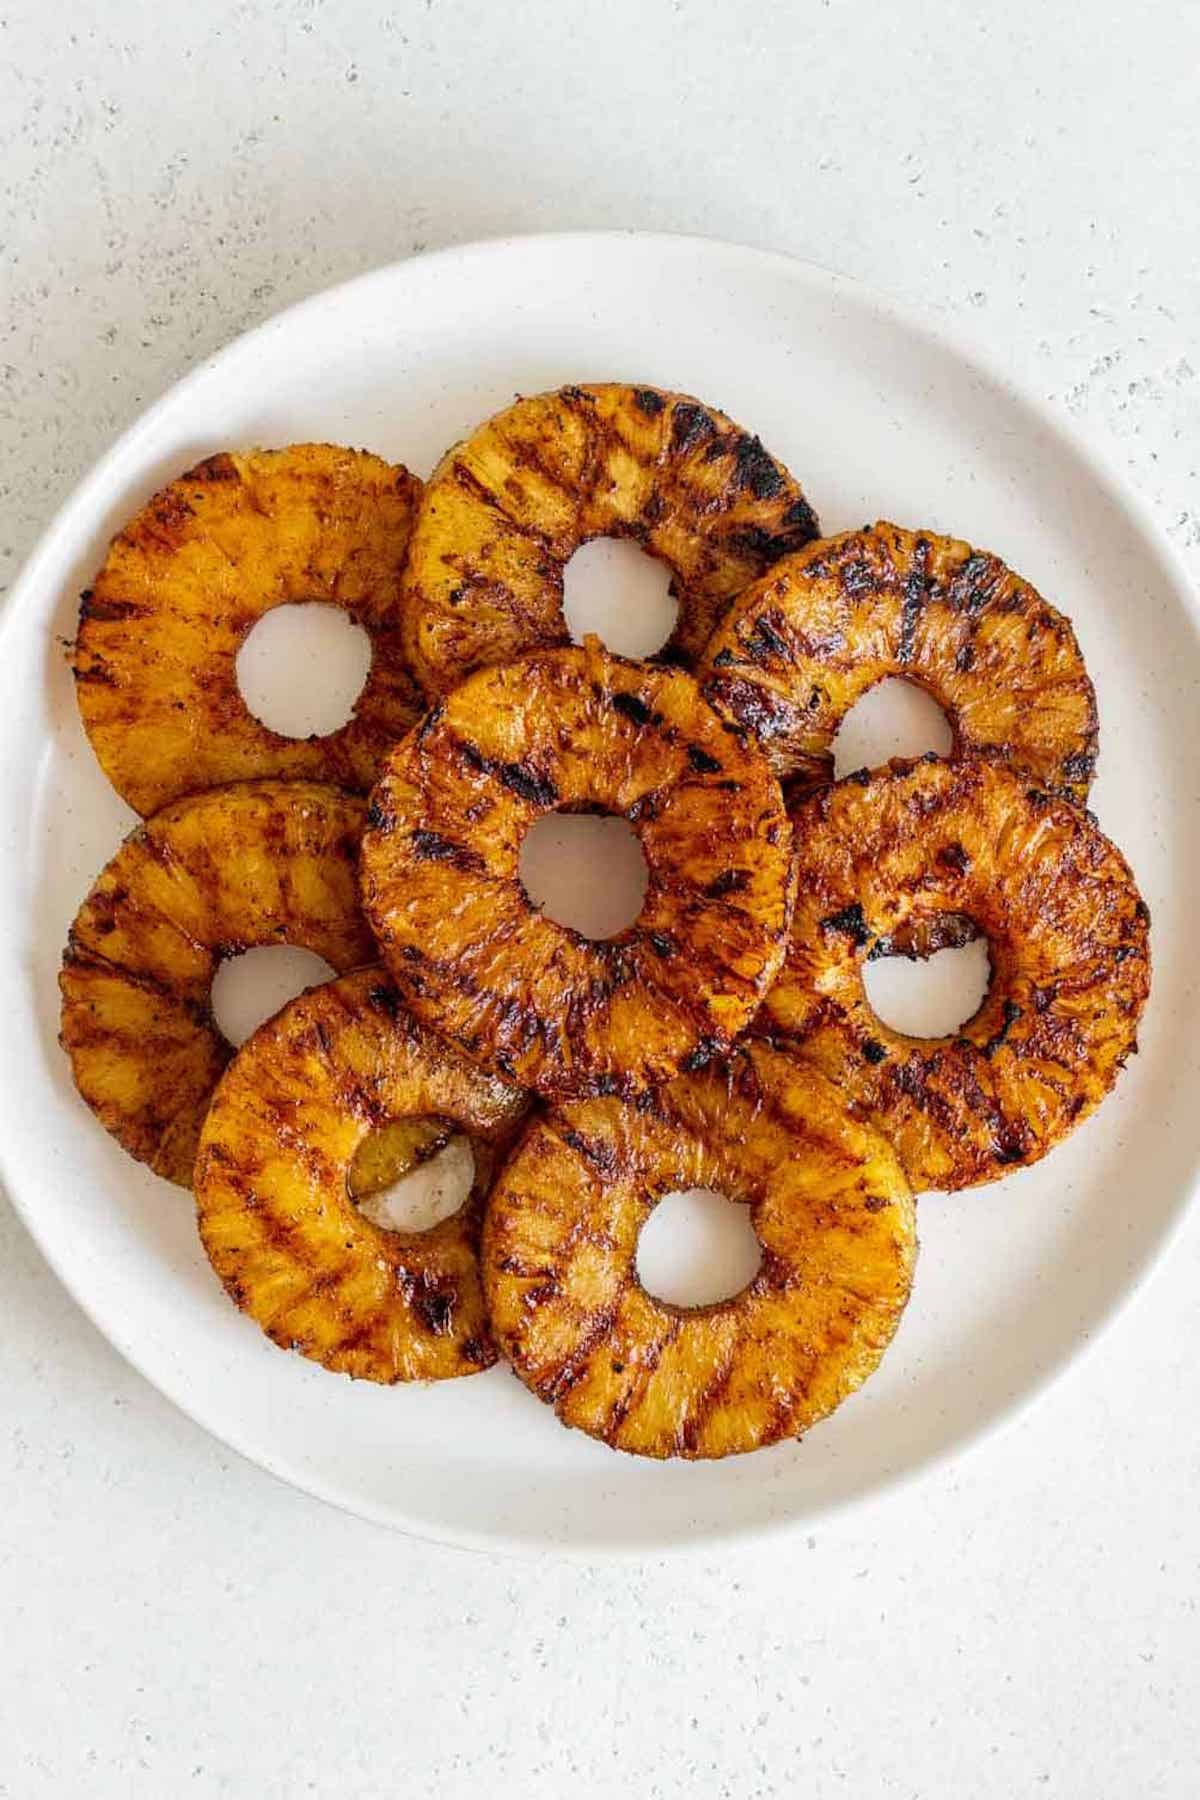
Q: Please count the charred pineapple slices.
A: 8